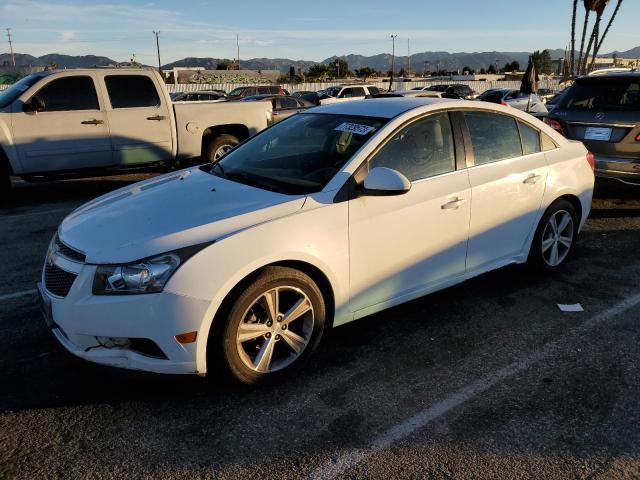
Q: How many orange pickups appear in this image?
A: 0